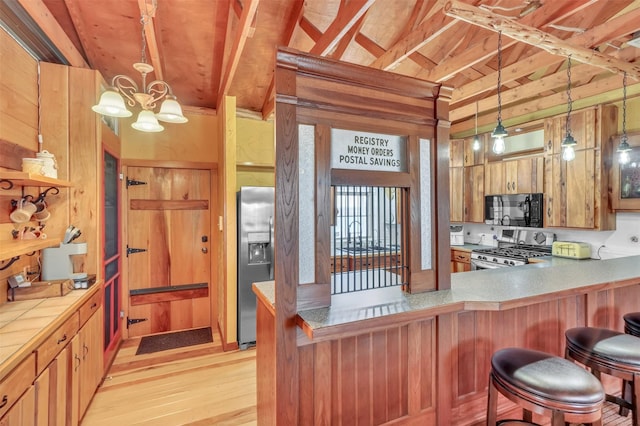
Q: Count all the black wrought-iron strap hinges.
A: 3